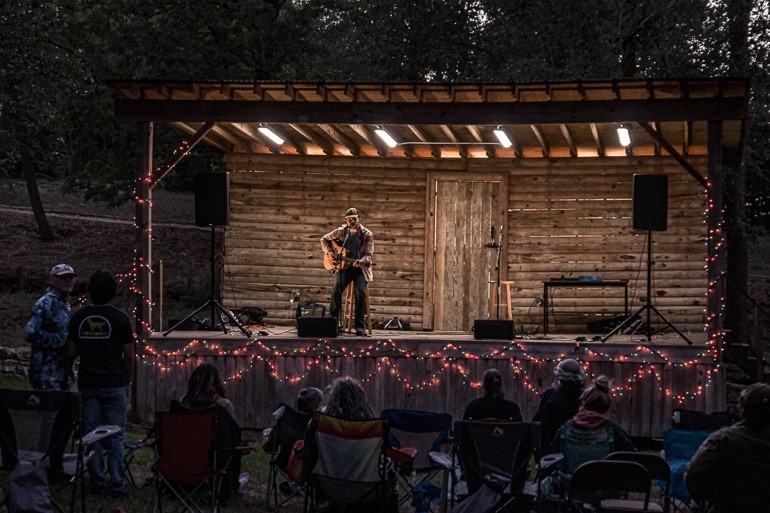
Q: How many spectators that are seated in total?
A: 7